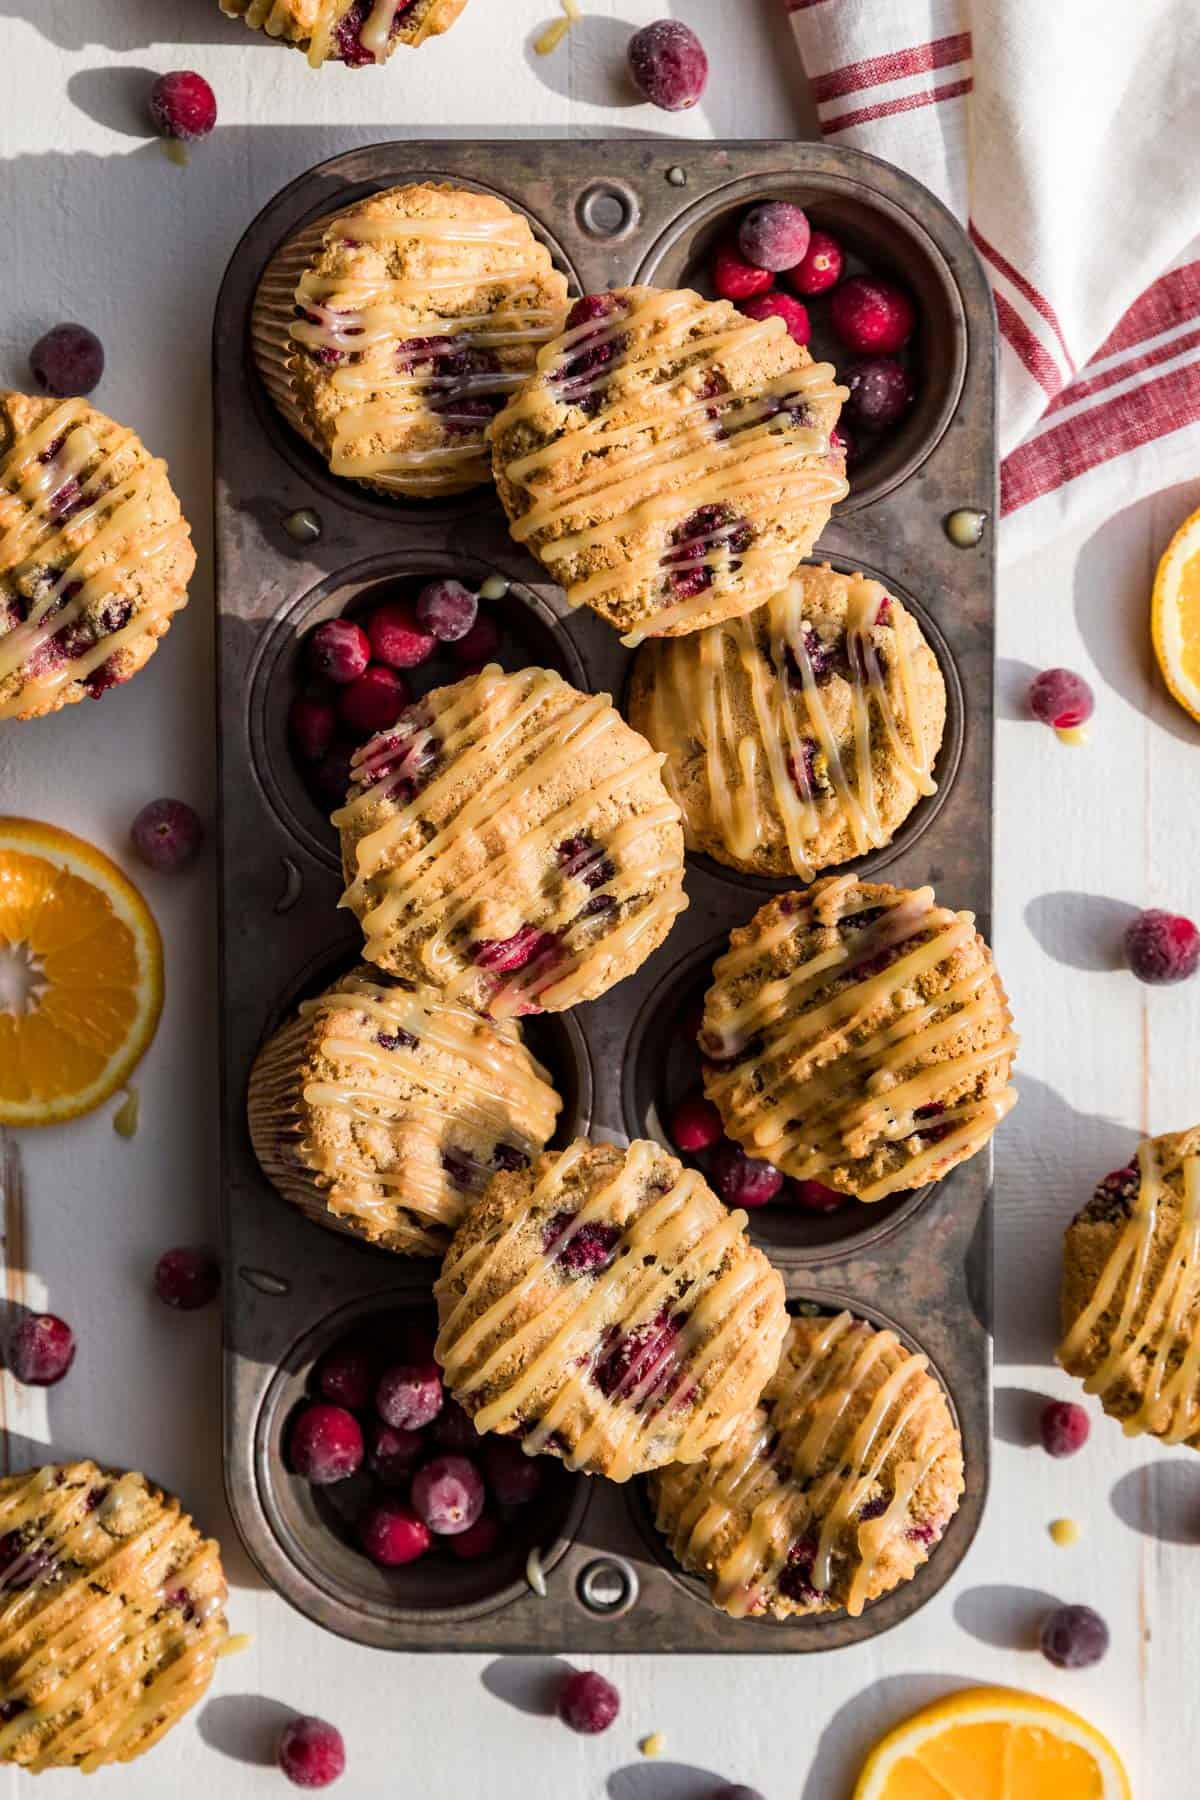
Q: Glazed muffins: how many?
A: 12